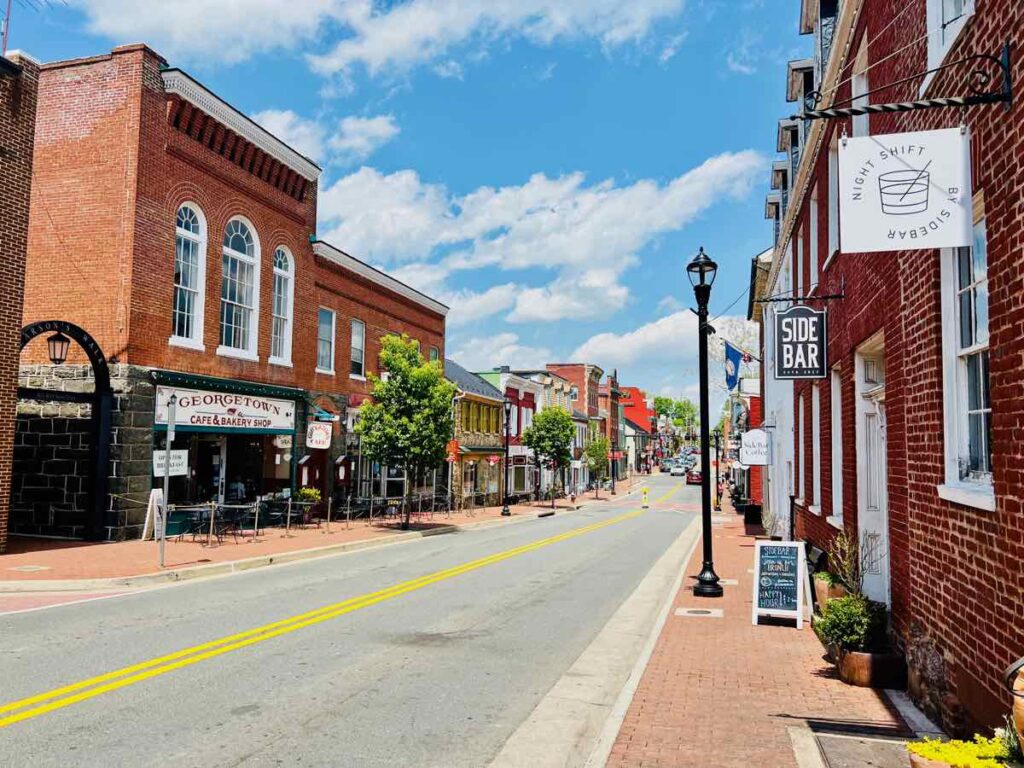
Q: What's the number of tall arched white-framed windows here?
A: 3